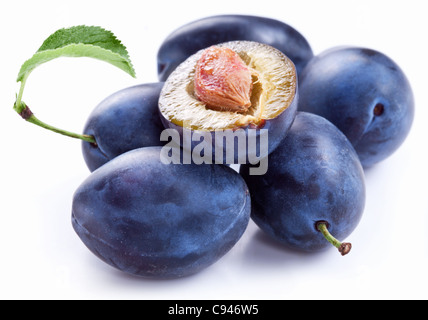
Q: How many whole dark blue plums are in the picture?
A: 5